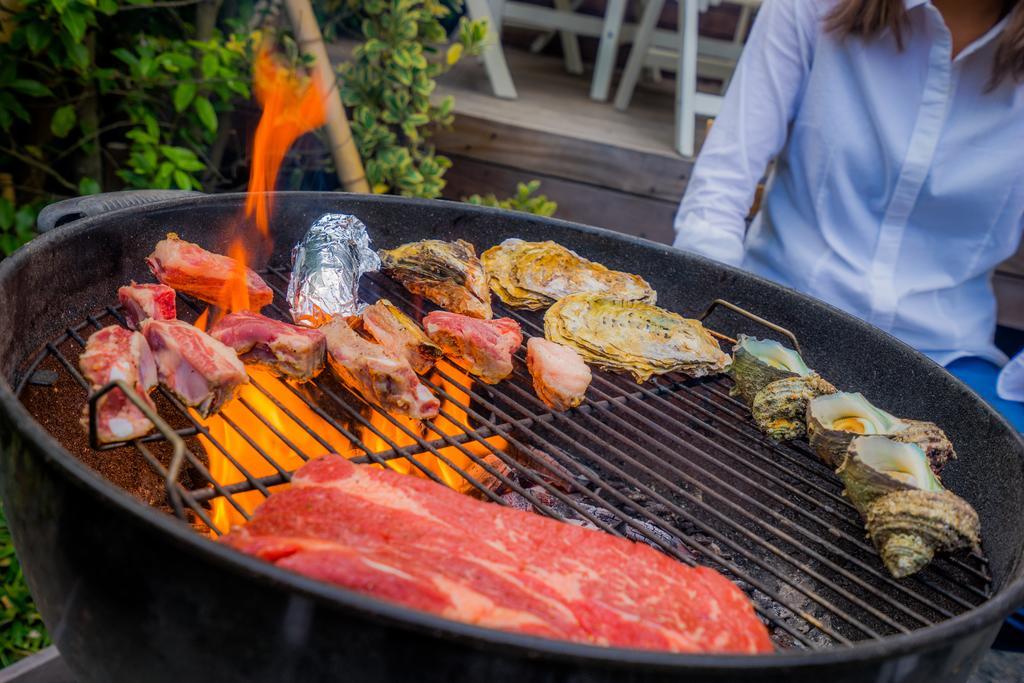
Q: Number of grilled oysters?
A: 3